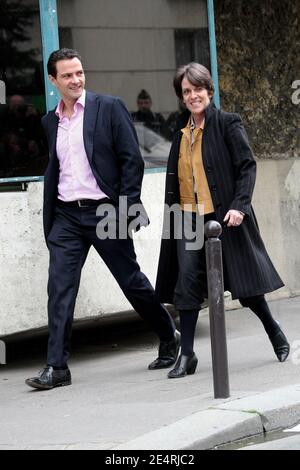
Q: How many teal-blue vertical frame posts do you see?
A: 2